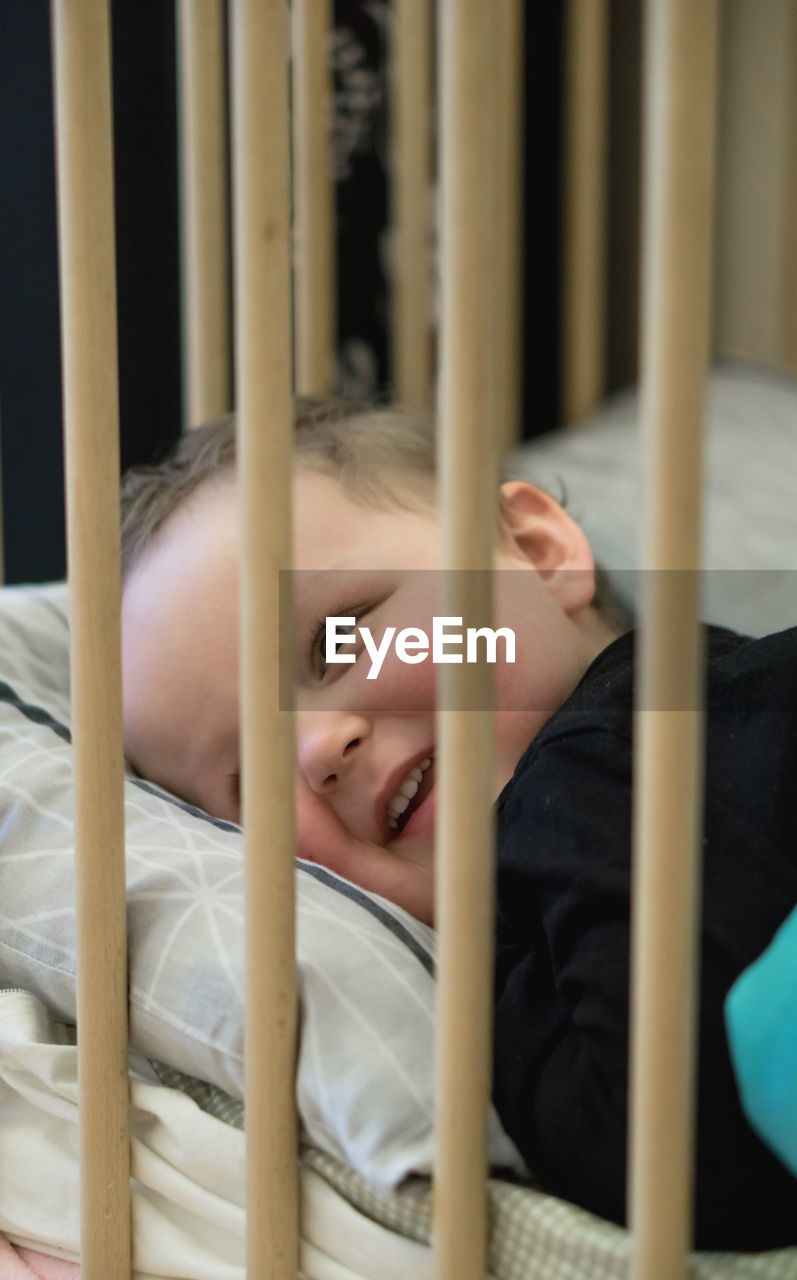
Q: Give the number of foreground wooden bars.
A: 4